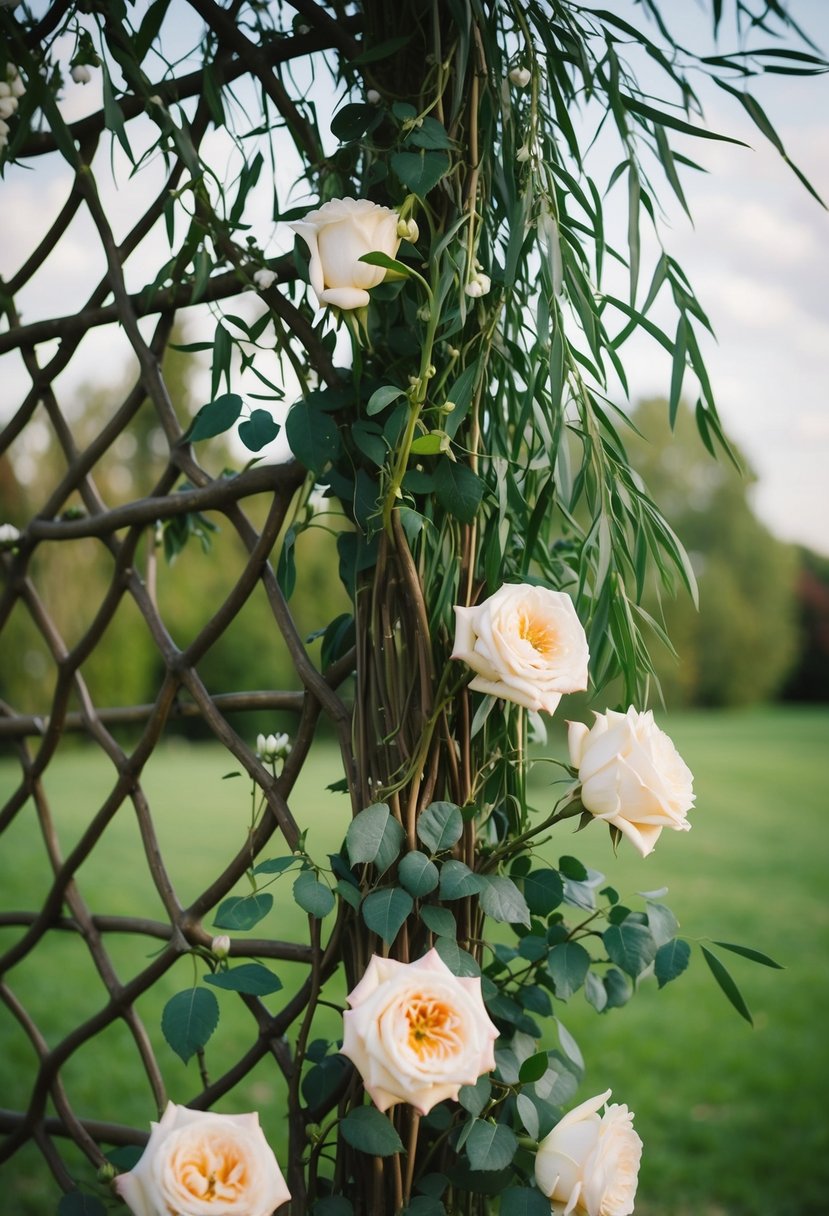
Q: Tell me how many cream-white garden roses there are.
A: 6